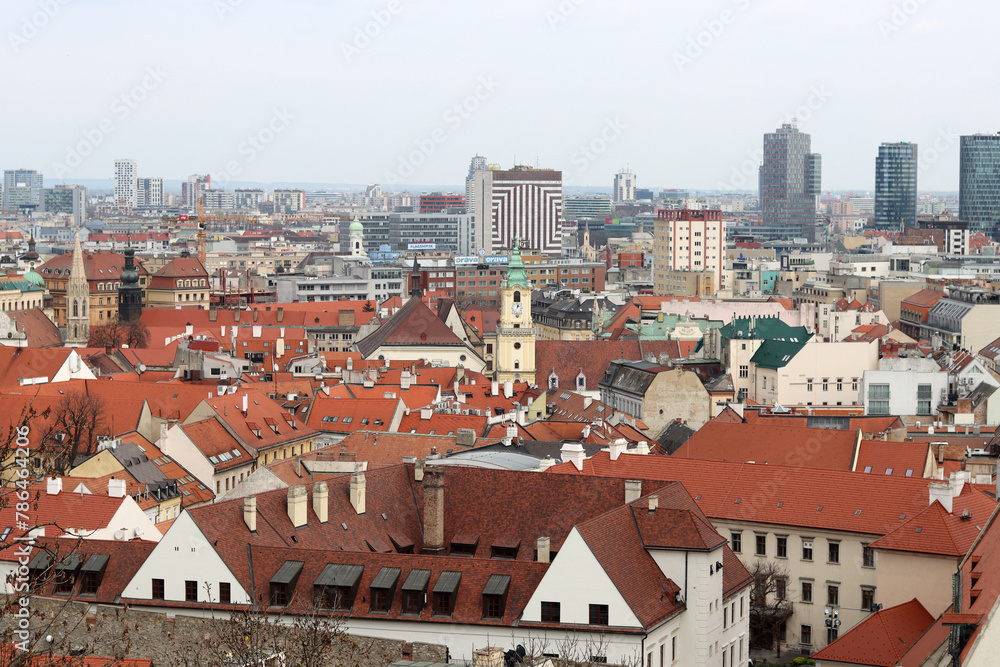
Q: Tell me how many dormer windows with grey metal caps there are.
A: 9